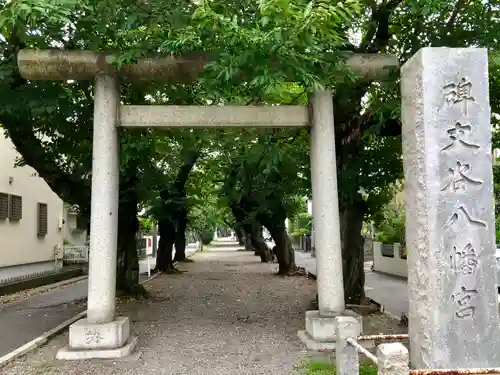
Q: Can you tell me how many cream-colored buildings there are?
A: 1